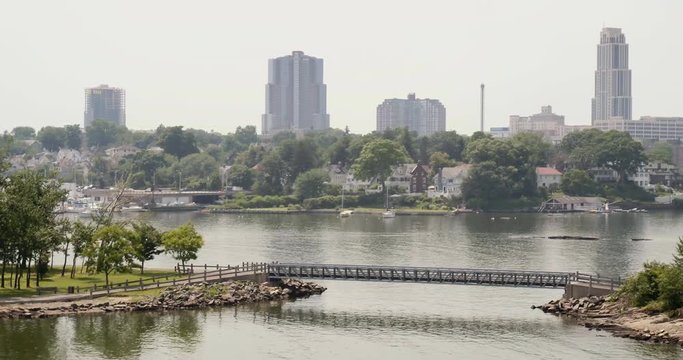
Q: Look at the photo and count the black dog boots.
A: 0